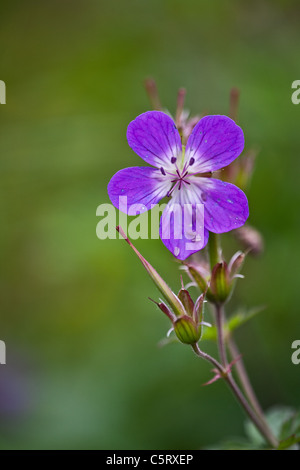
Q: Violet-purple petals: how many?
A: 5